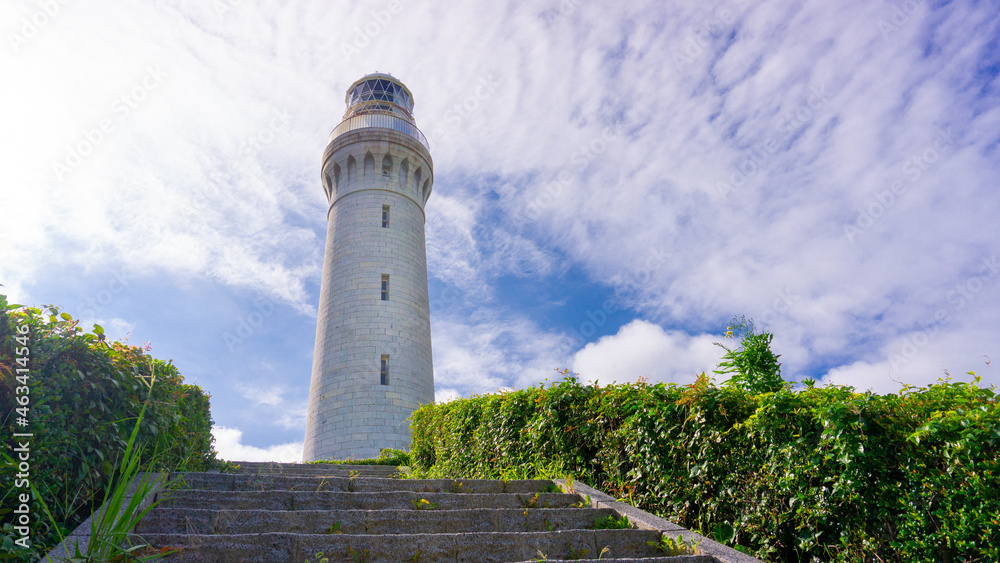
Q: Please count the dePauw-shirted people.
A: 0